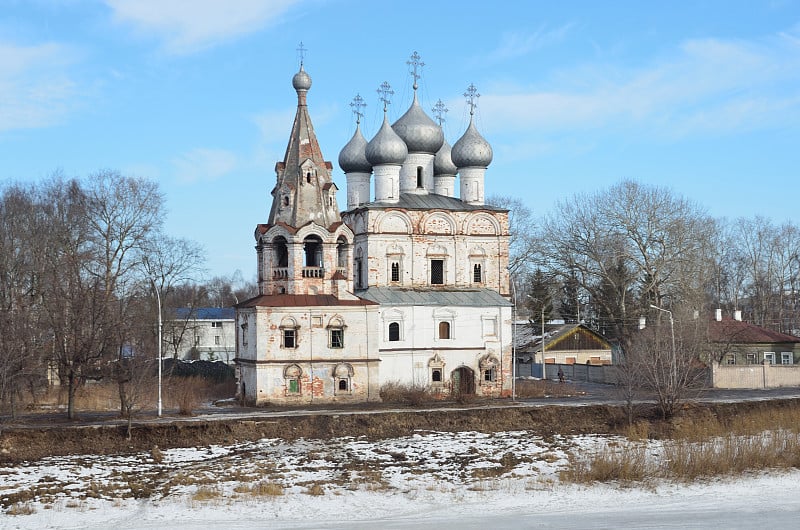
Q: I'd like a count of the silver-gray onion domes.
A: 6